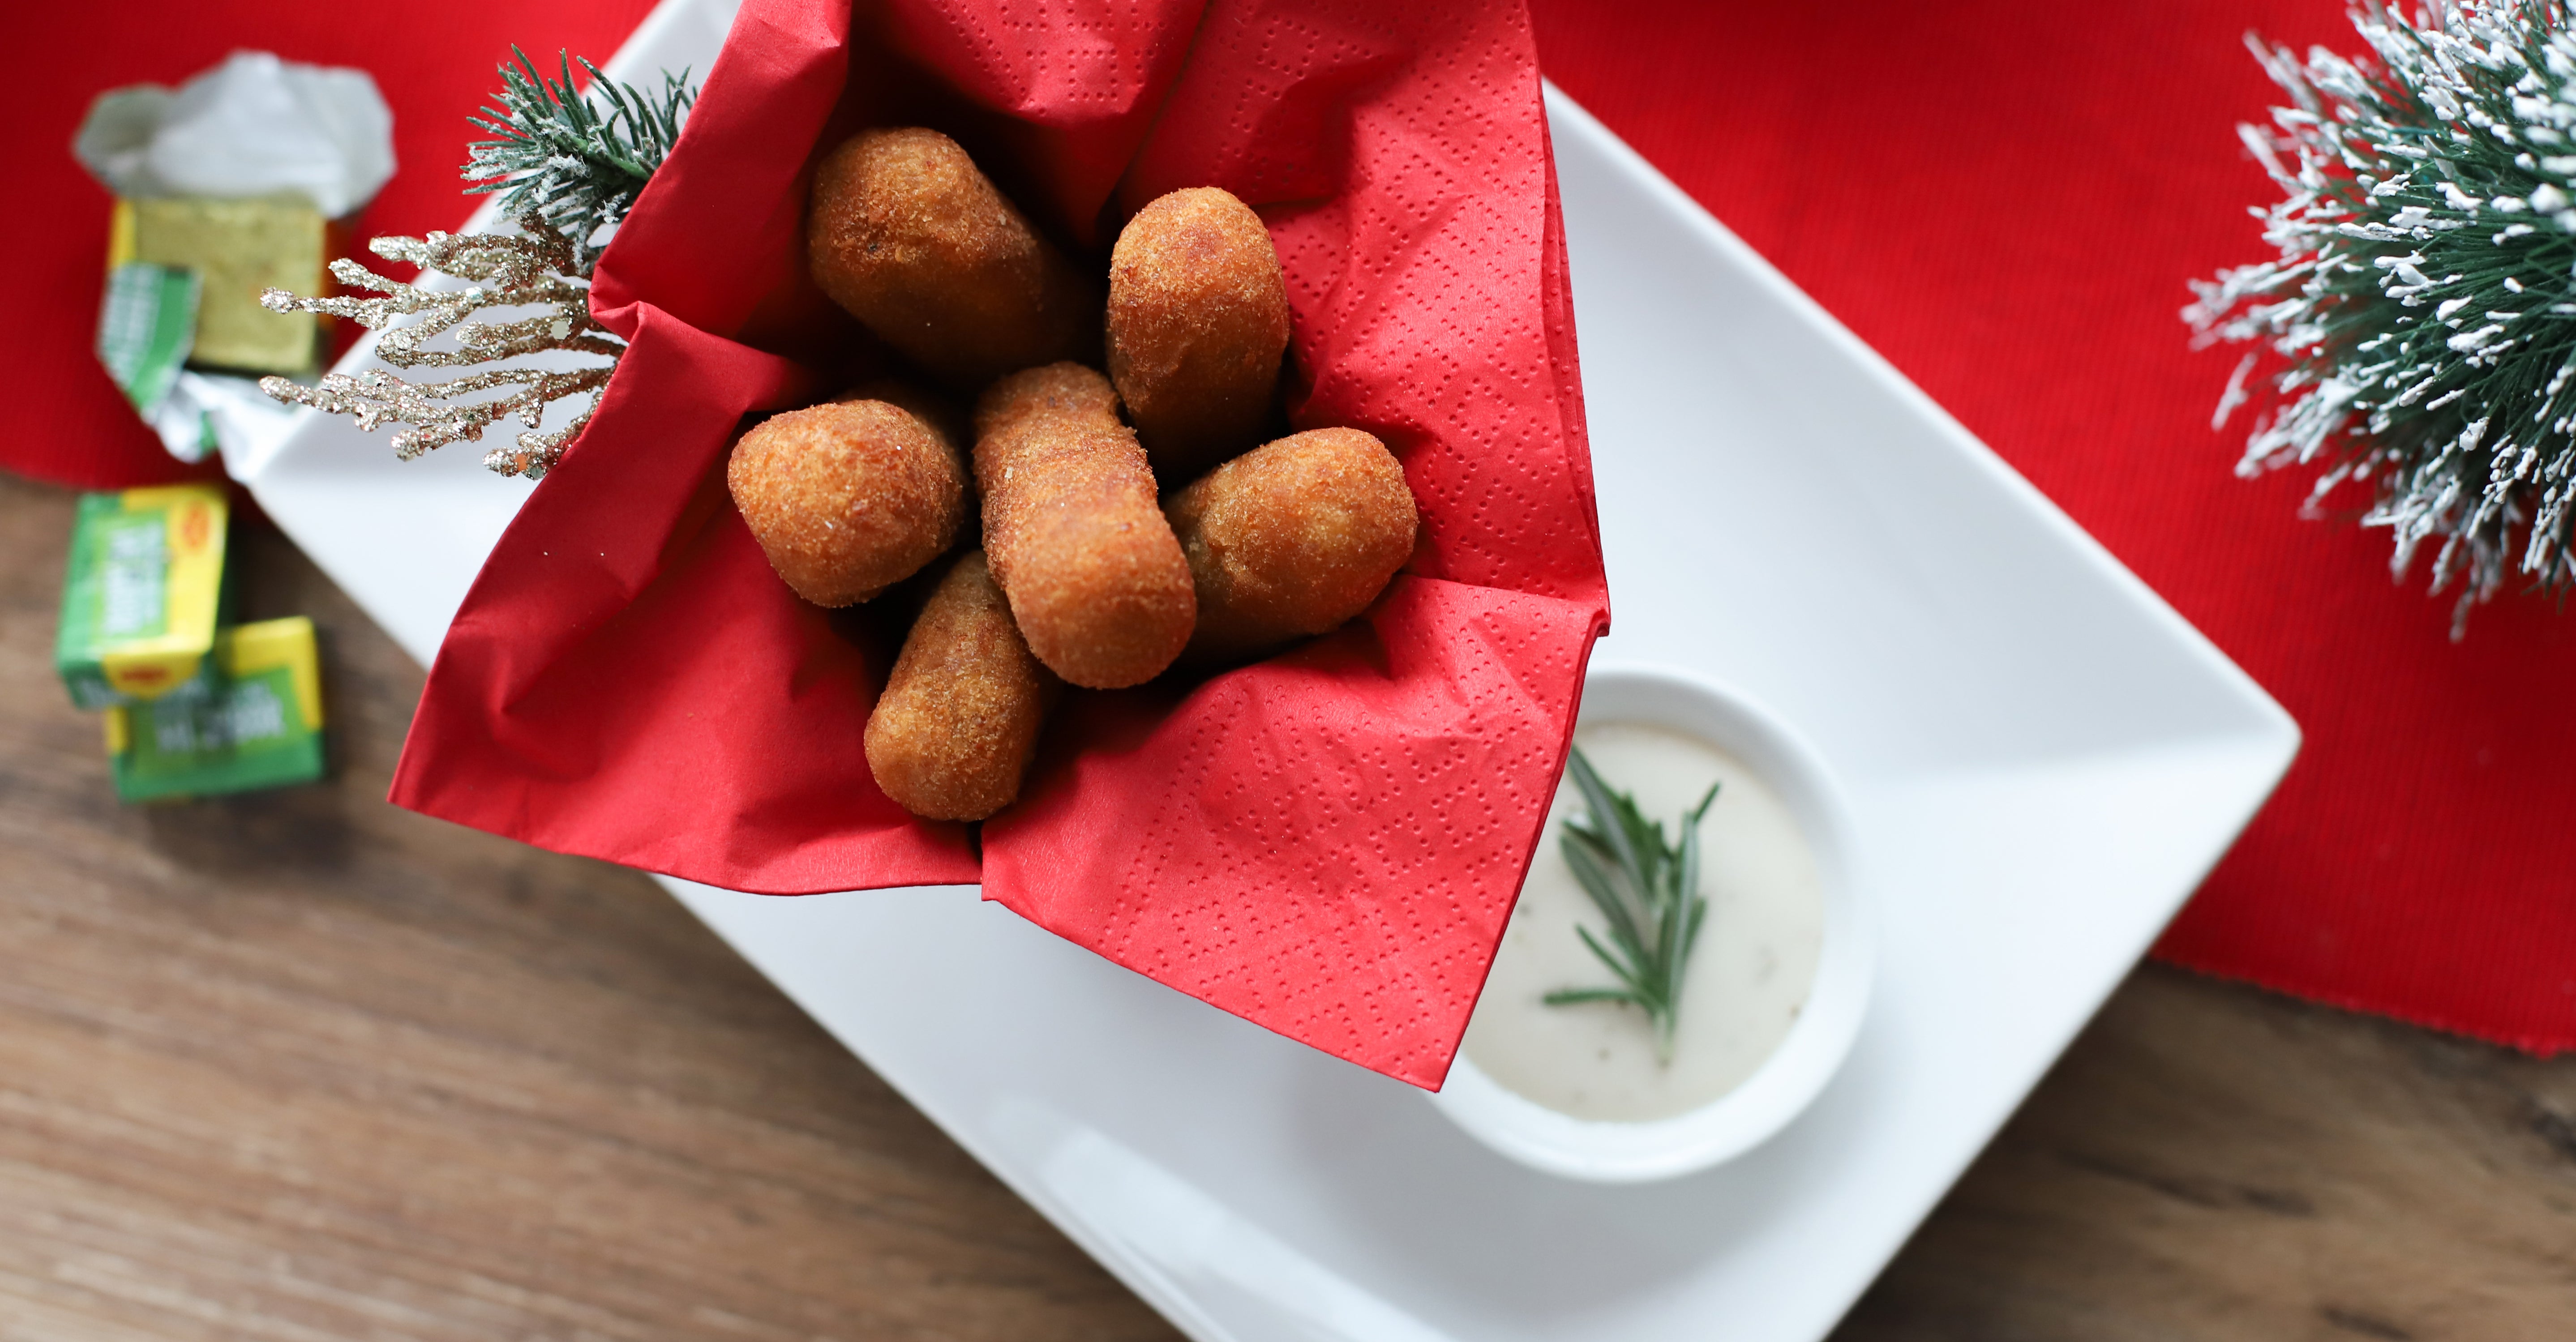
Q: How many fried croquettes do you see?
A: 6